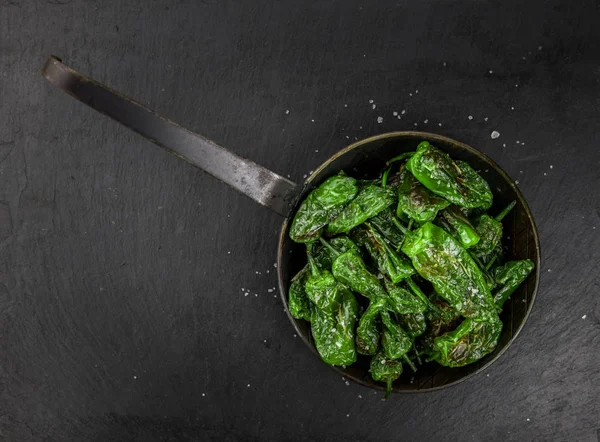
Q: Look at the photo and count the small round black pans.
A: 1